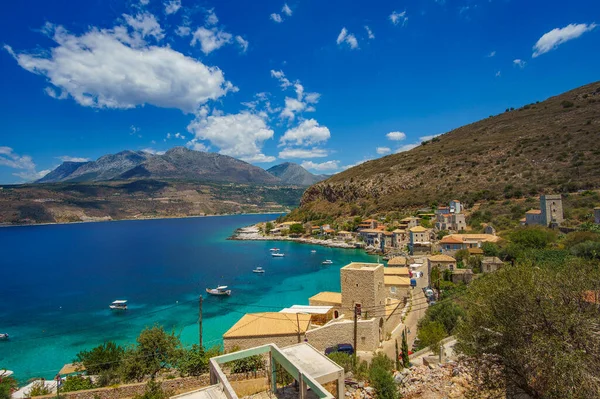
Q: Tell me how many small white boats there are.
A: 8